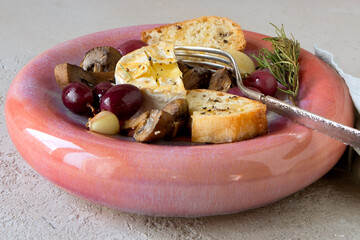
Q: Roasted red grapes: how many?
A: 6